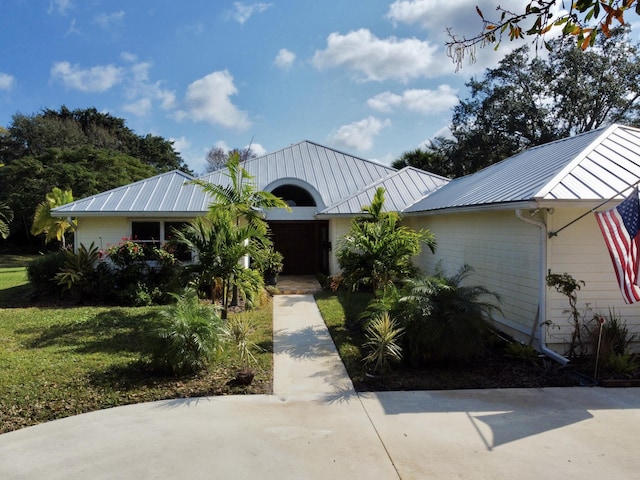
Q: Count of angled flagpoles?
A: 1